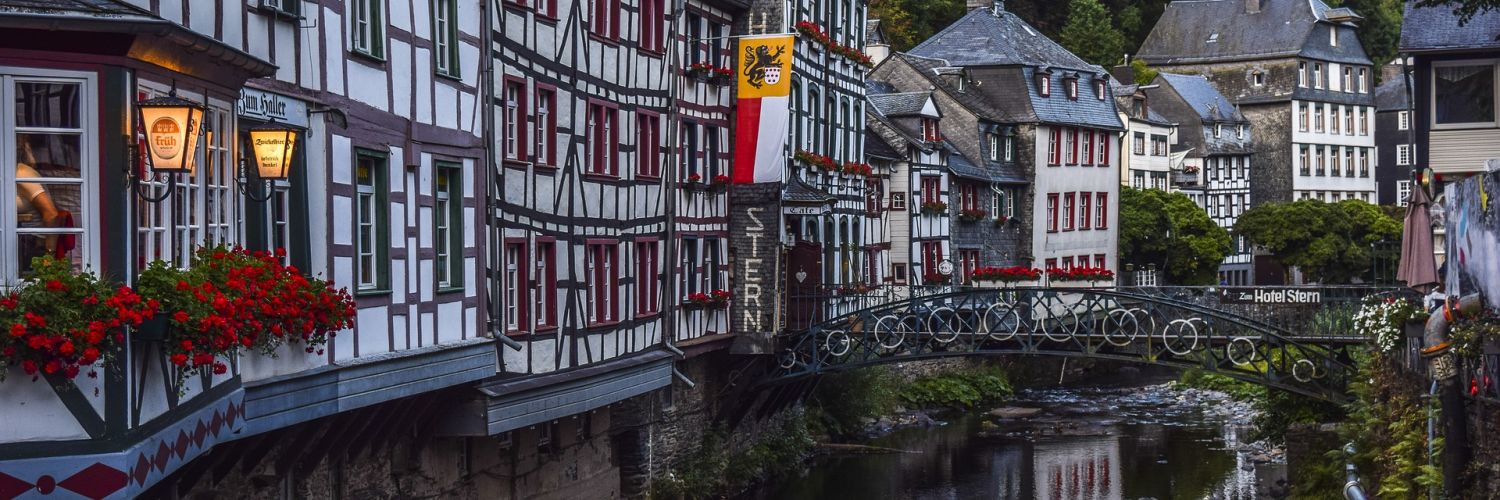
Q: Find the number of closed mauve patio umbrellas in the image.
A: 1